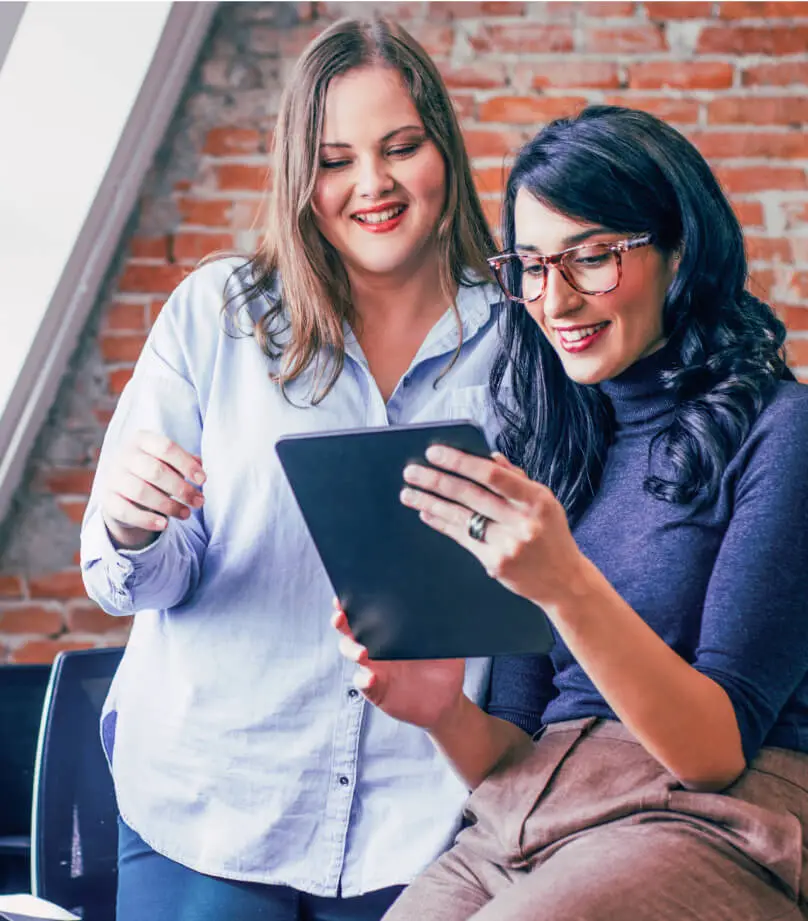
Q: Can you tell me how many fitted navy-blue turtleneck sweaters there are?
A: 1